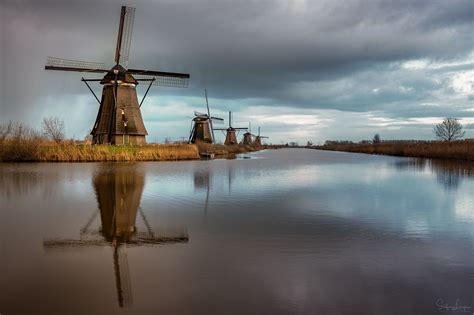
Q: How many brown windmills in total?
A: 5